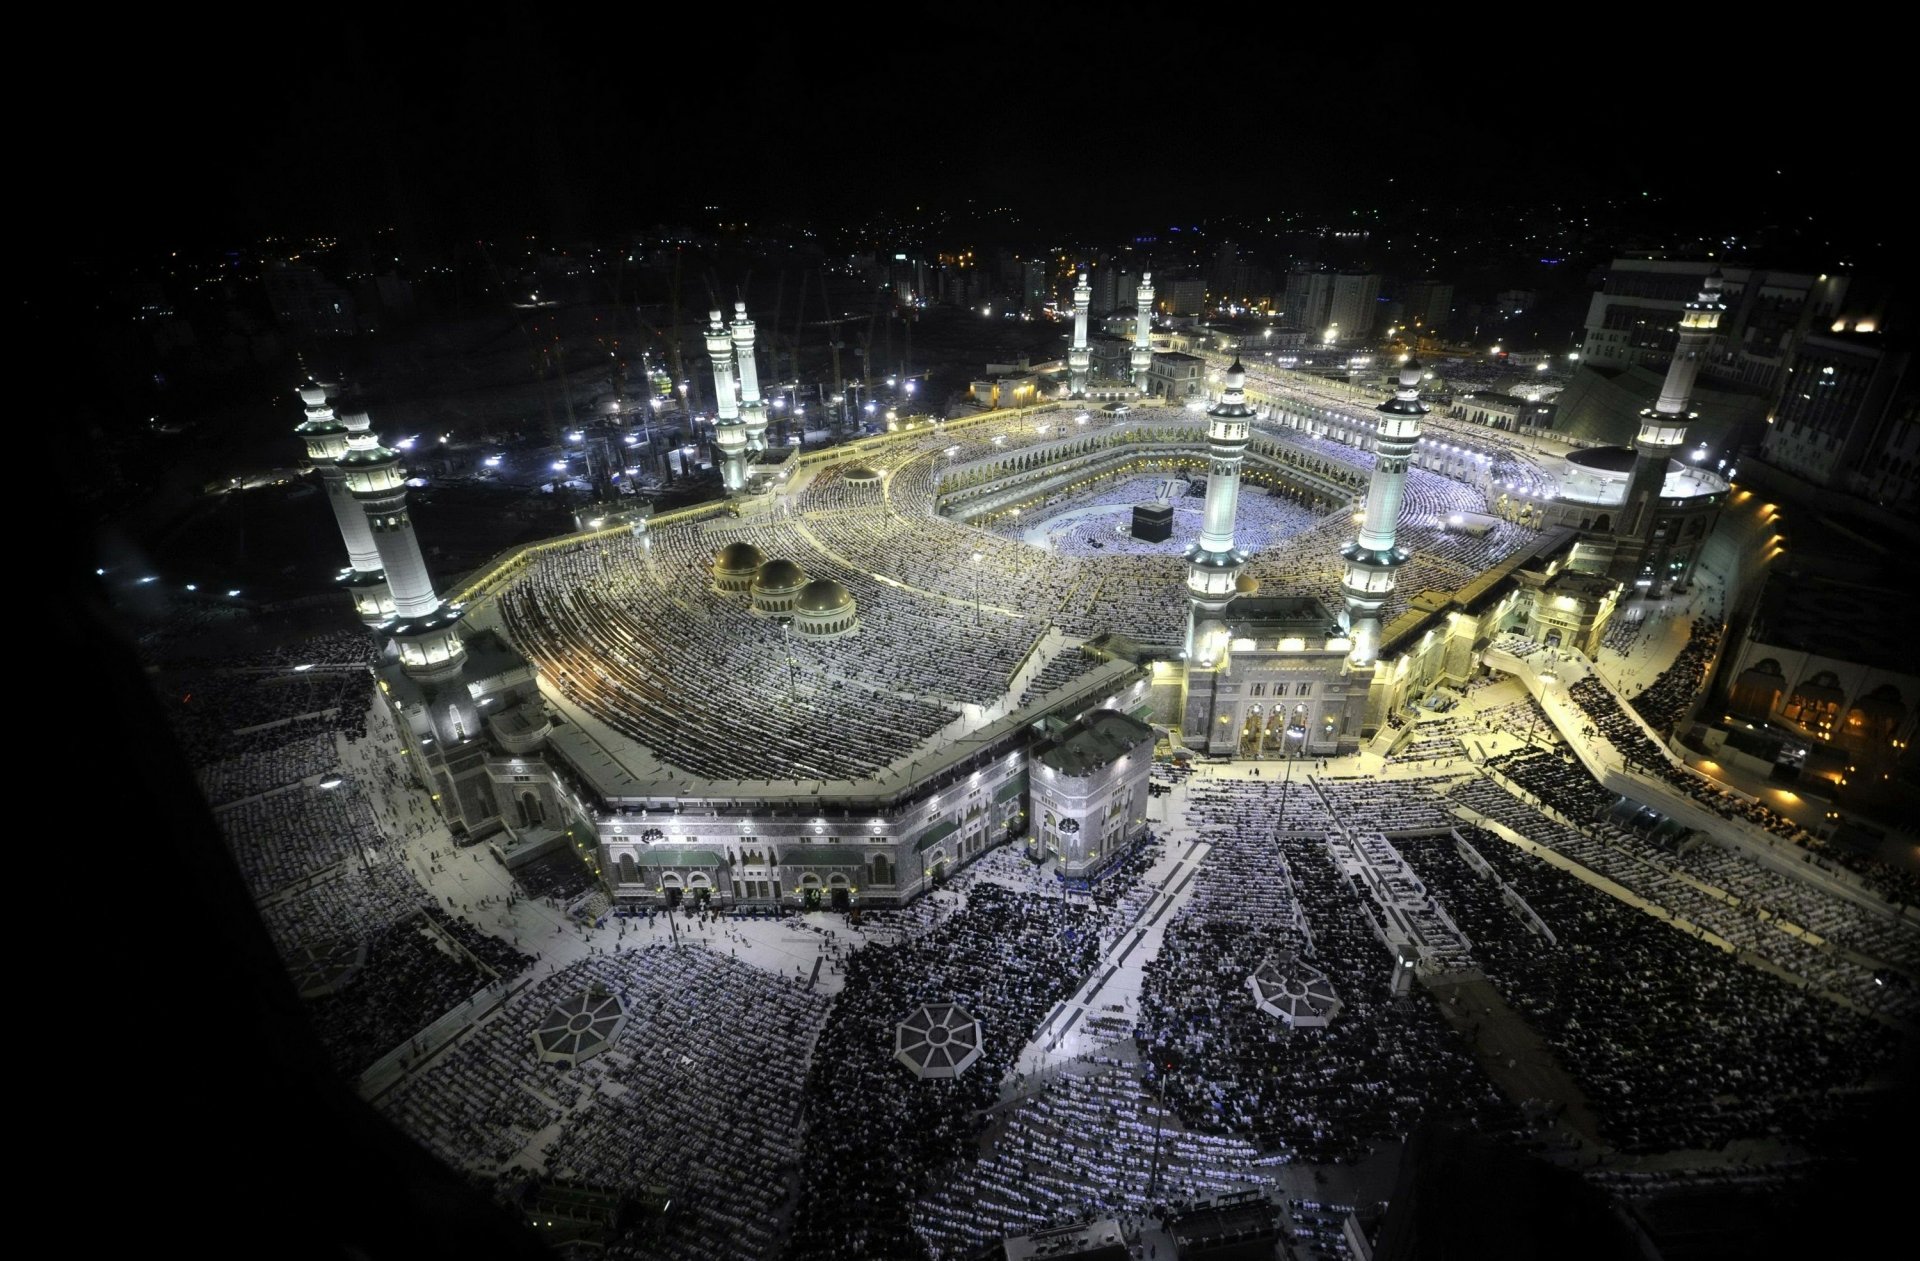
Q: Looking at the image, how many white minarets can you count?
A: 9